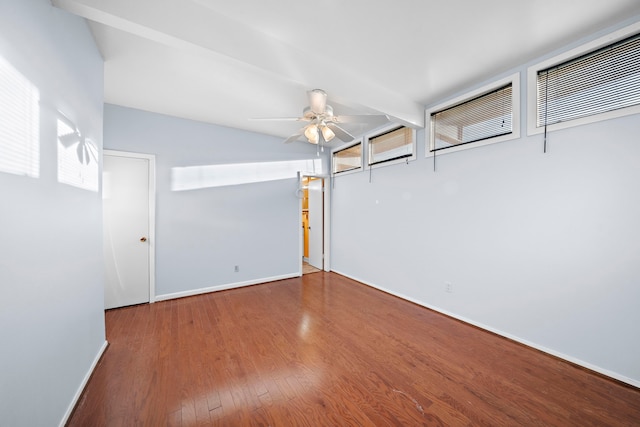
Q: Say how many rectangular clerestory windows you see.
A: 4